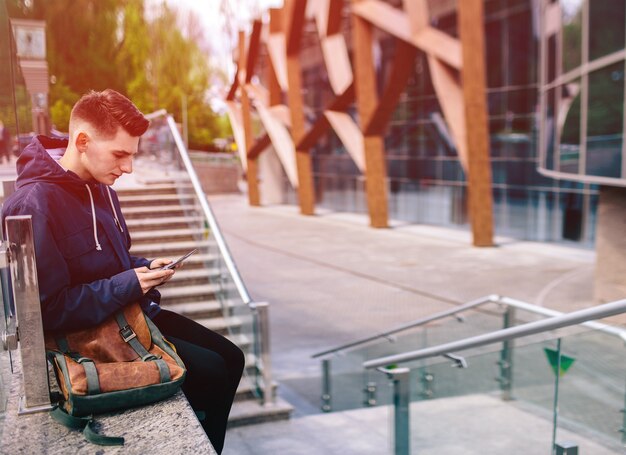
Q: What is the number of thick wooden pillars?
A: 4